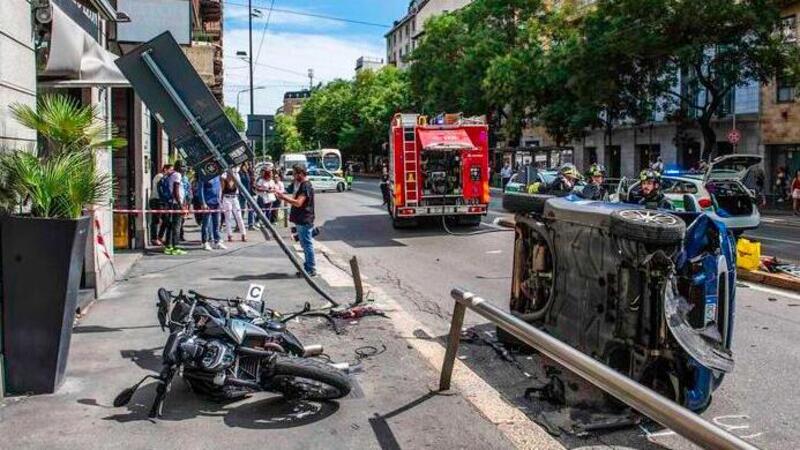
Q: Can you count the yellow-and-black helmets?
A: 3